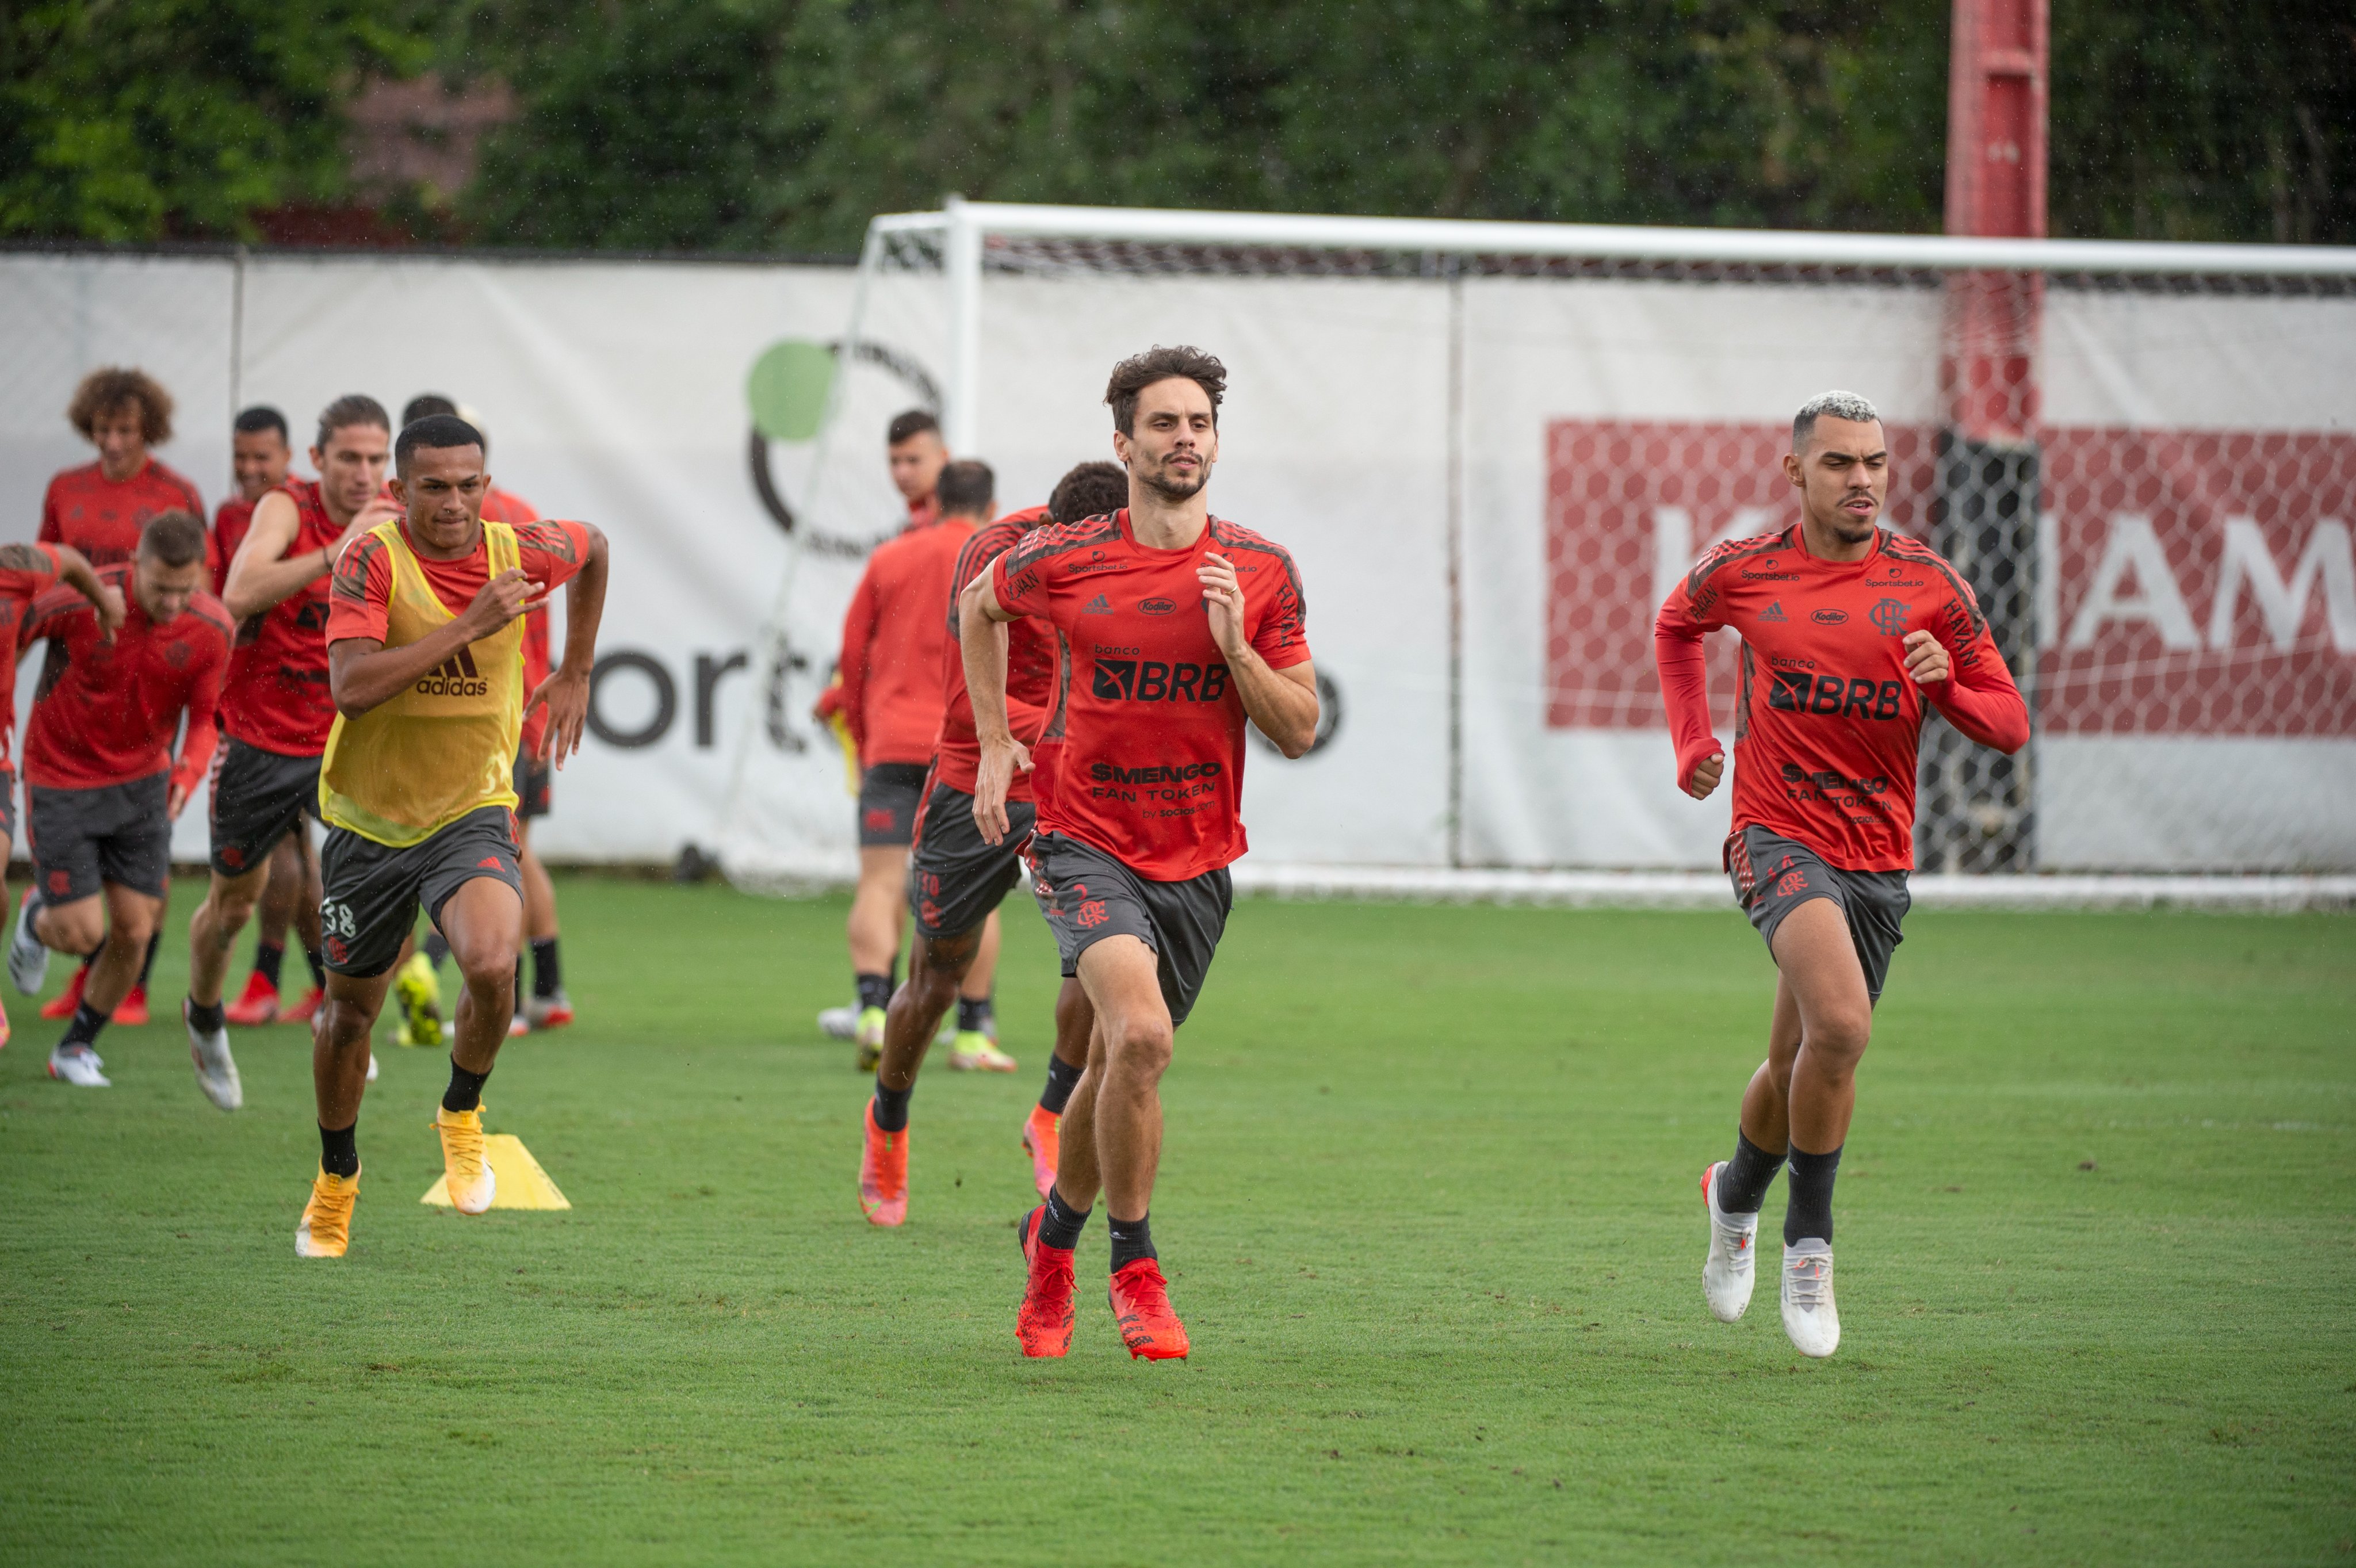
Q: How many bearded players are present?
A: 2